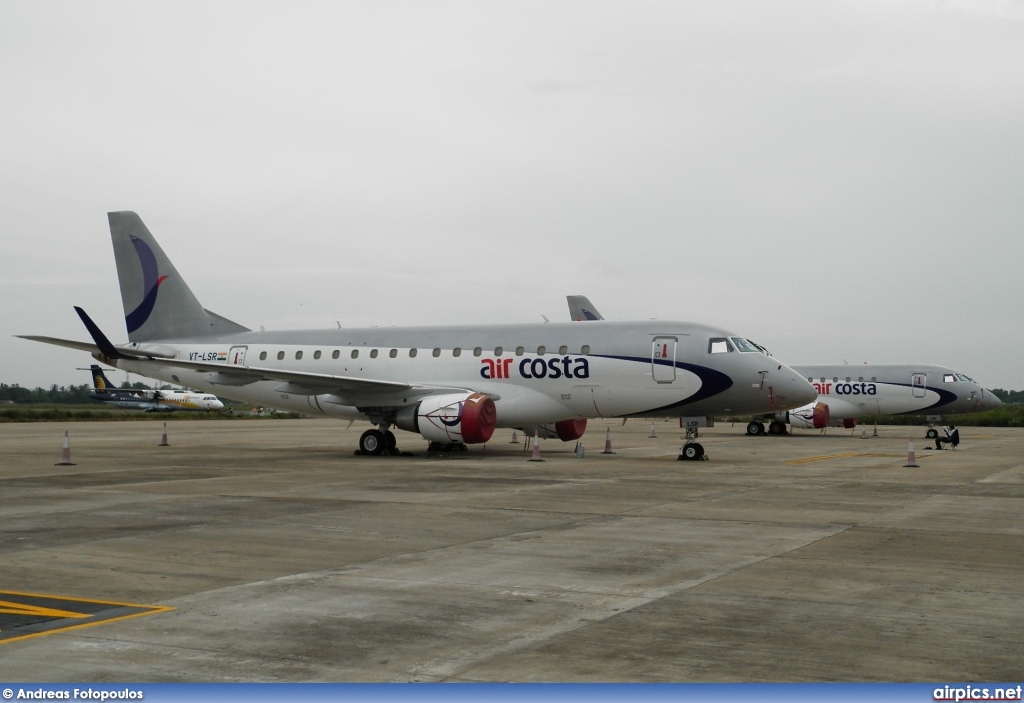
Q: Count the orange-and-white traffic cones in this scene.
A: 9